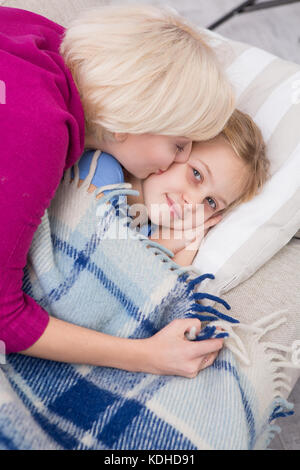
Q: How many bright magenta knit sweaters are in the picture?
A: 1